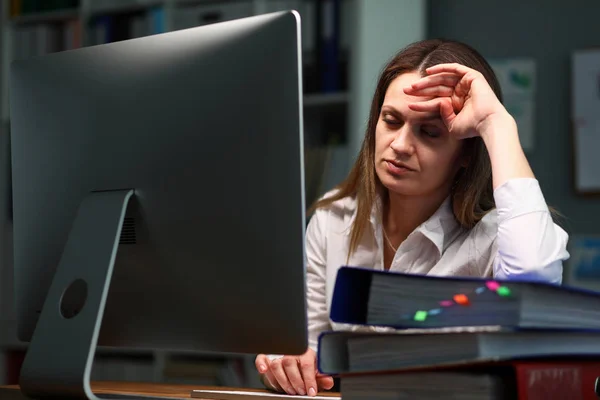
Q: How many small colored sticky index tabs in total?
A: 7